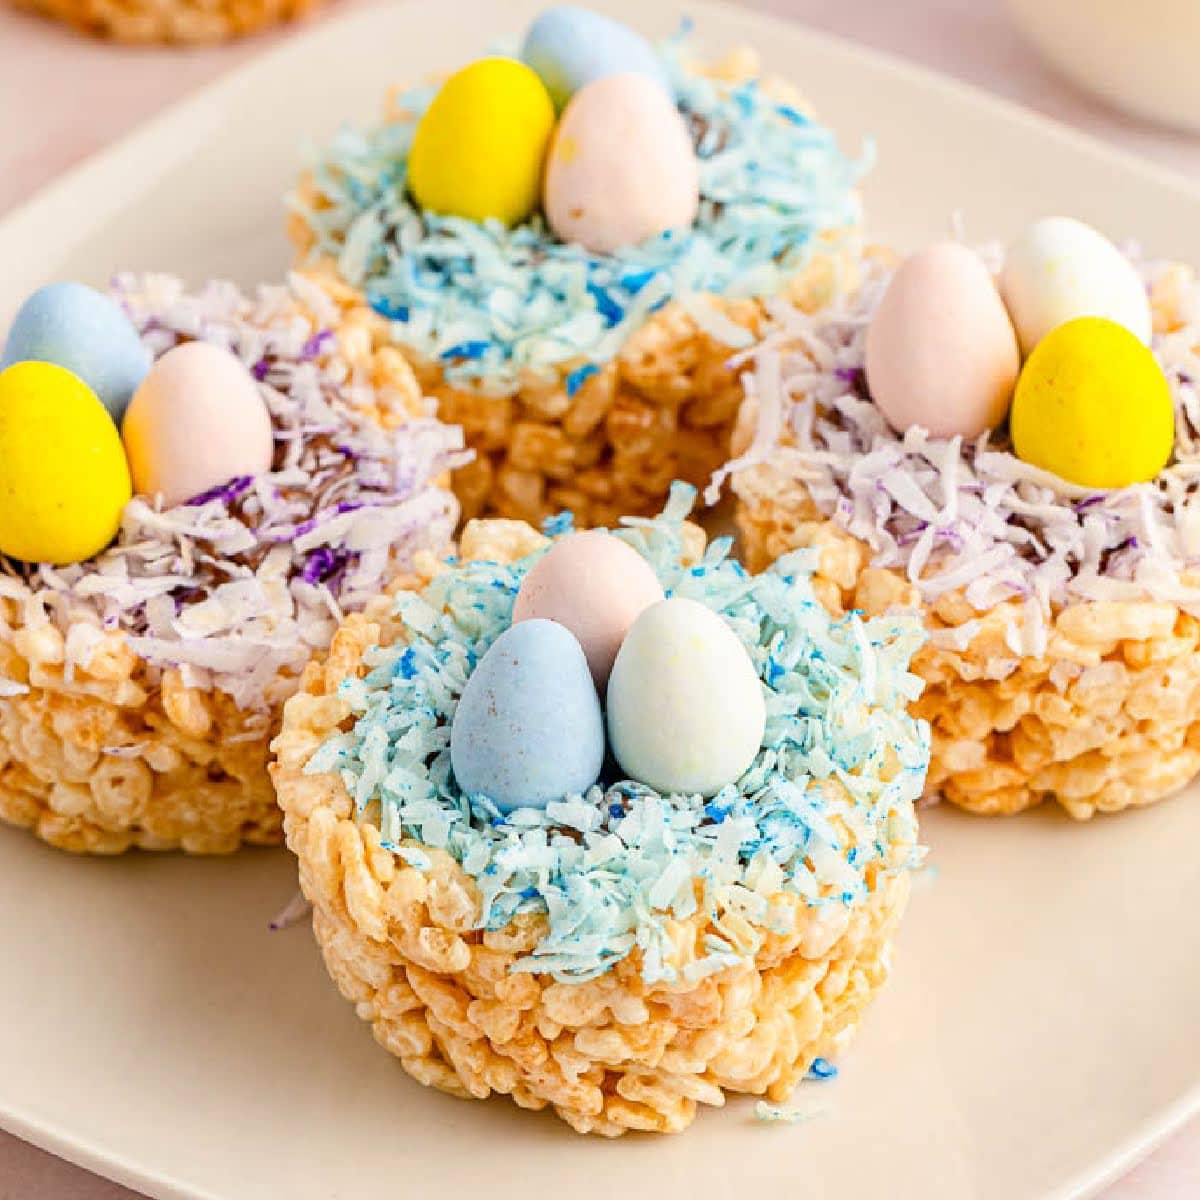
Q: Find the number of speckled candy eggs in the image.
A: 12